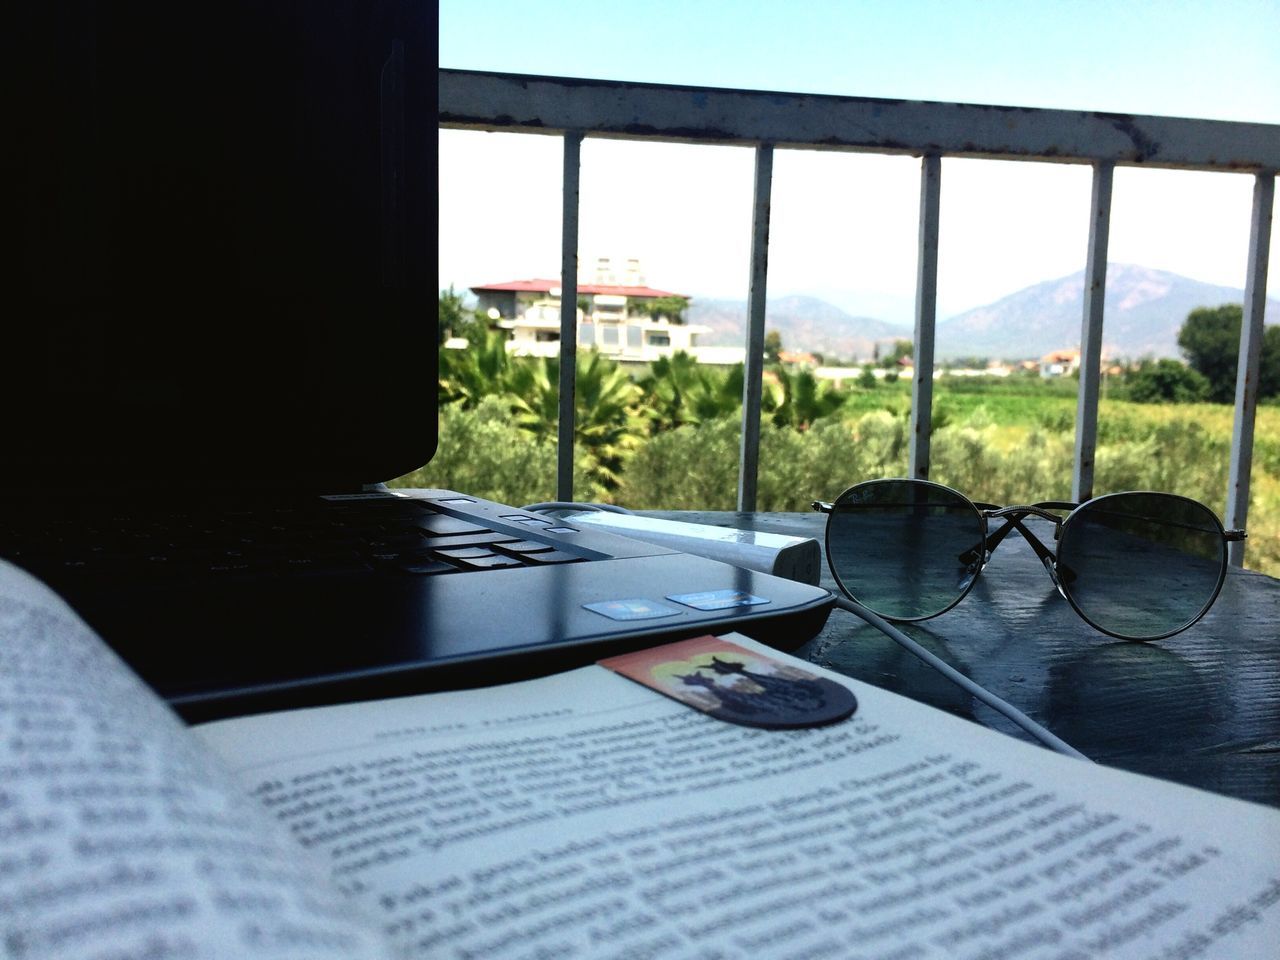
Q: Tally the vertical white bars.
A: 5